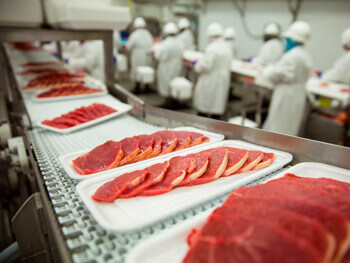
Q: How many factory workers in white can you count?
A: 8